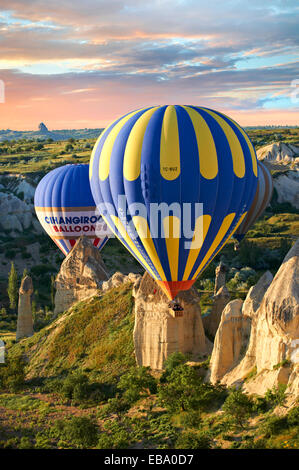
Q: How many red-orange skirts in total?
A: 1